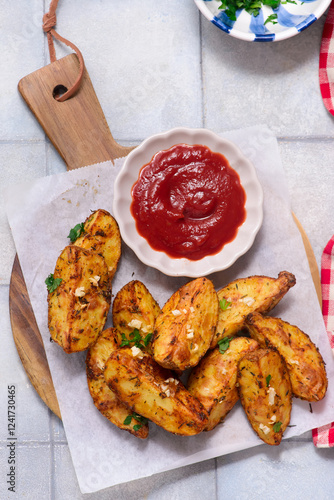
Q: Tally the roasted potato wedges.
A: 10